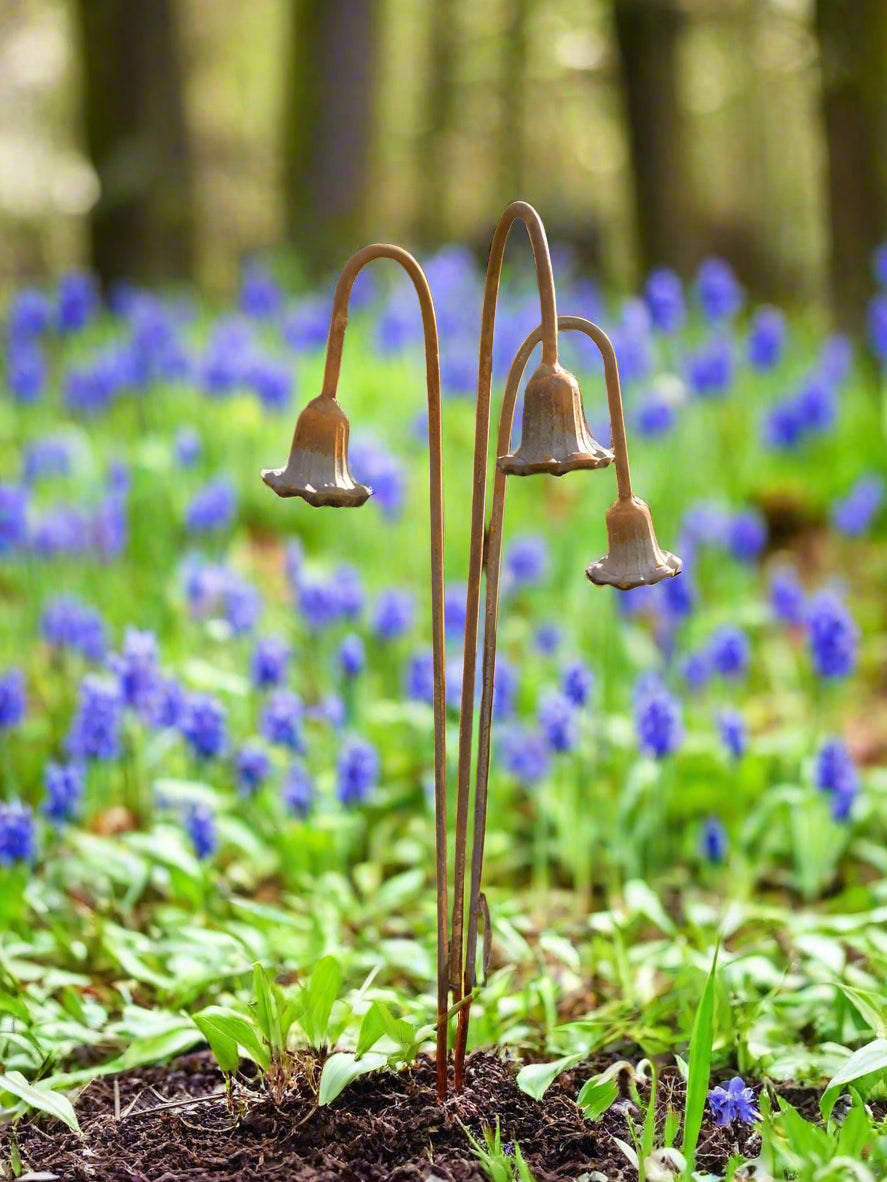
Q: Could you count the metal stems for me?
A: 3